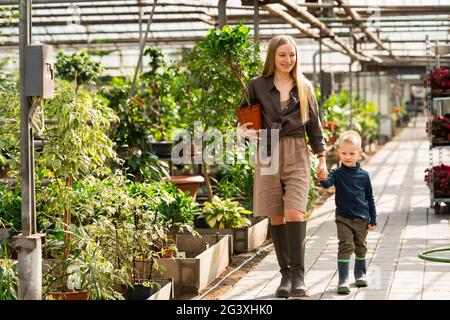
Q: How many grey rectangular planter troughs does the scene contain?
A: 3